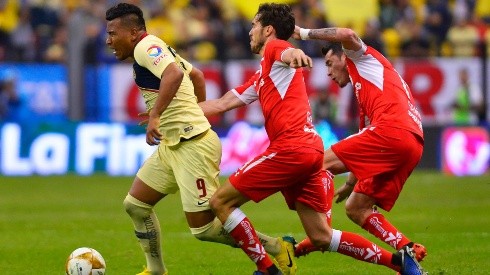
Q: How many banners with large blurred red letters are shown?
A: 1